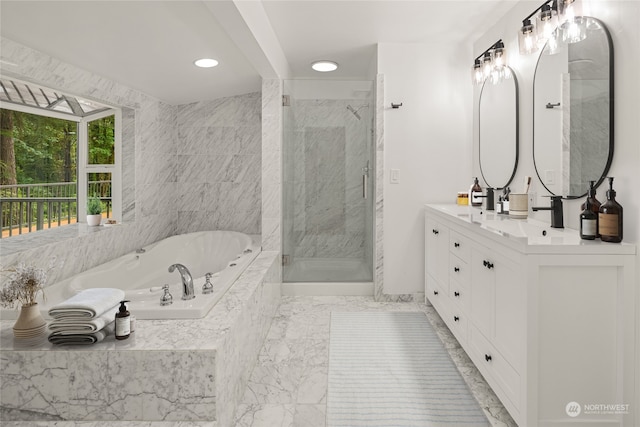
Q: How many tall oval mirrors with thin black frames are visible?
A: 2